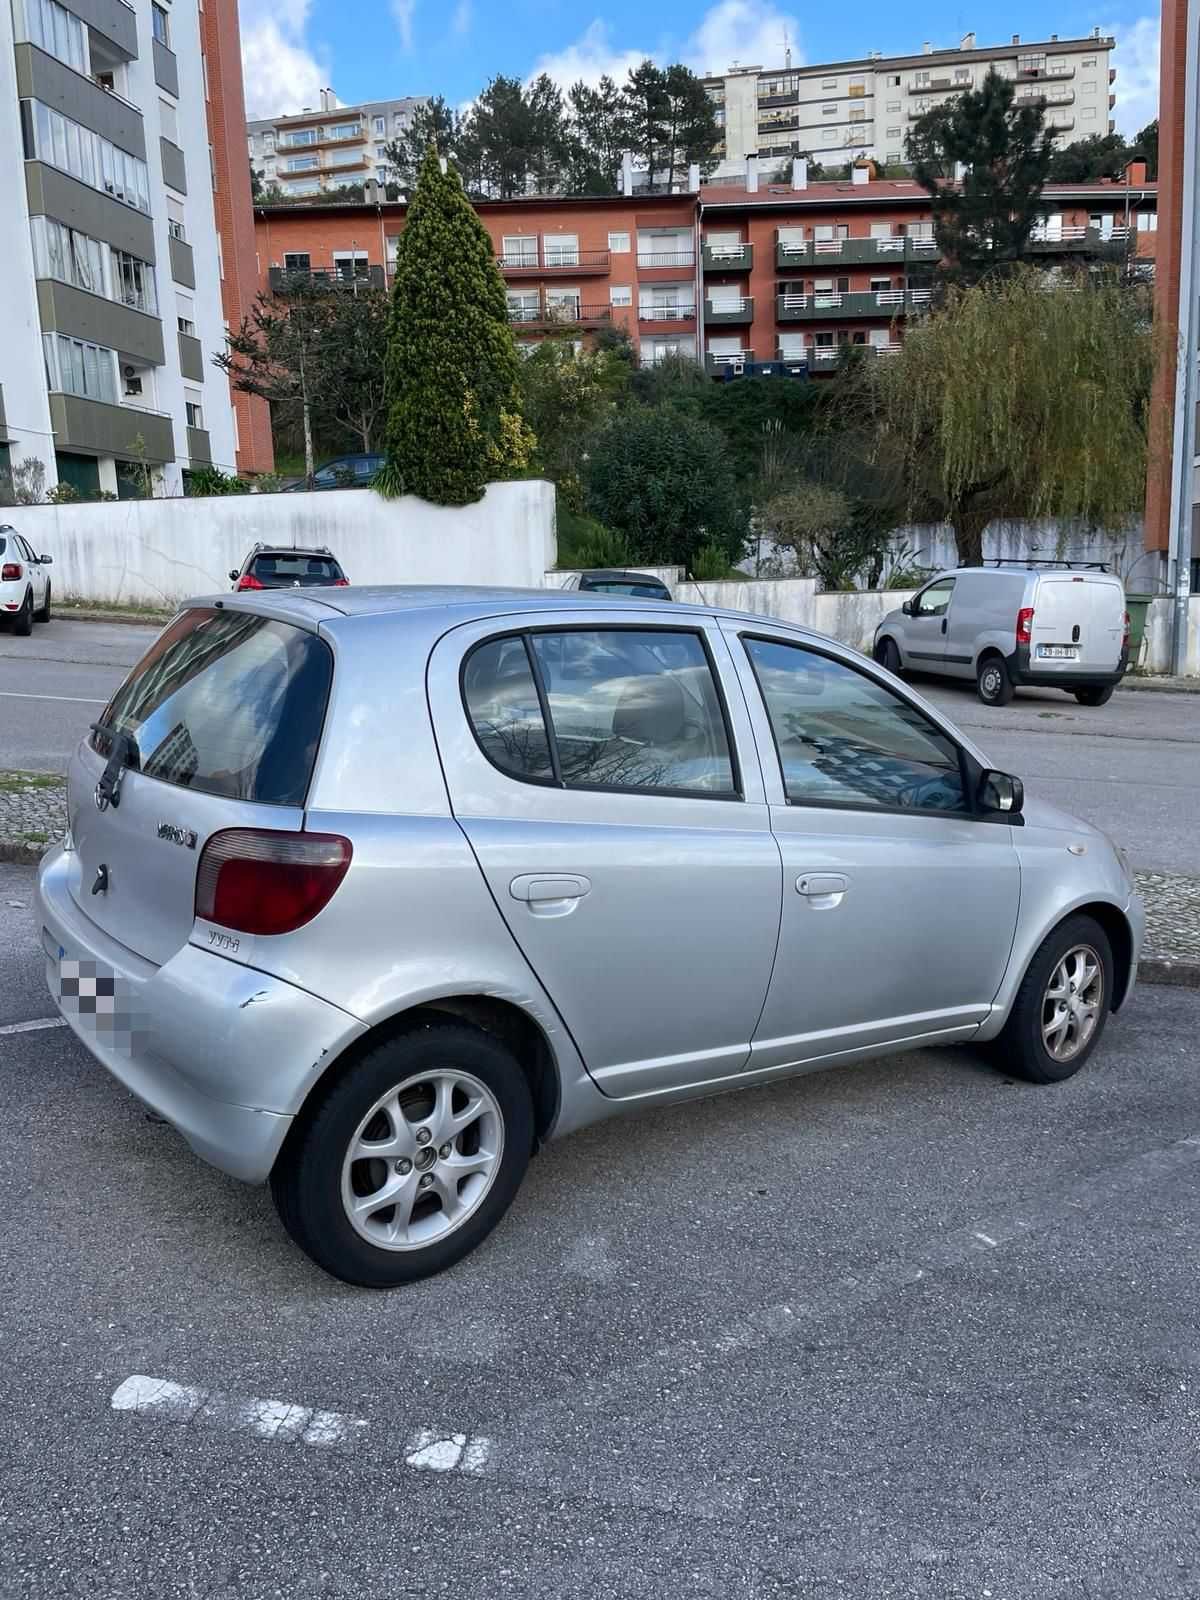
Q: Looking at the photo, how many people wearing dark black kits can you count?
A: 0